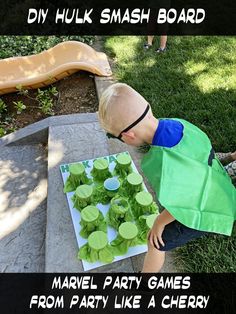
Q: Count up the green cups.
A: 11